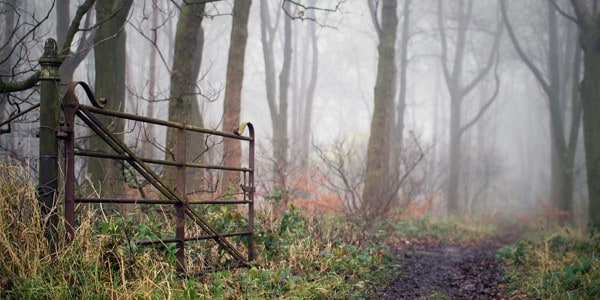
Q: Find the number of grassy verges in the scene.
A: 2